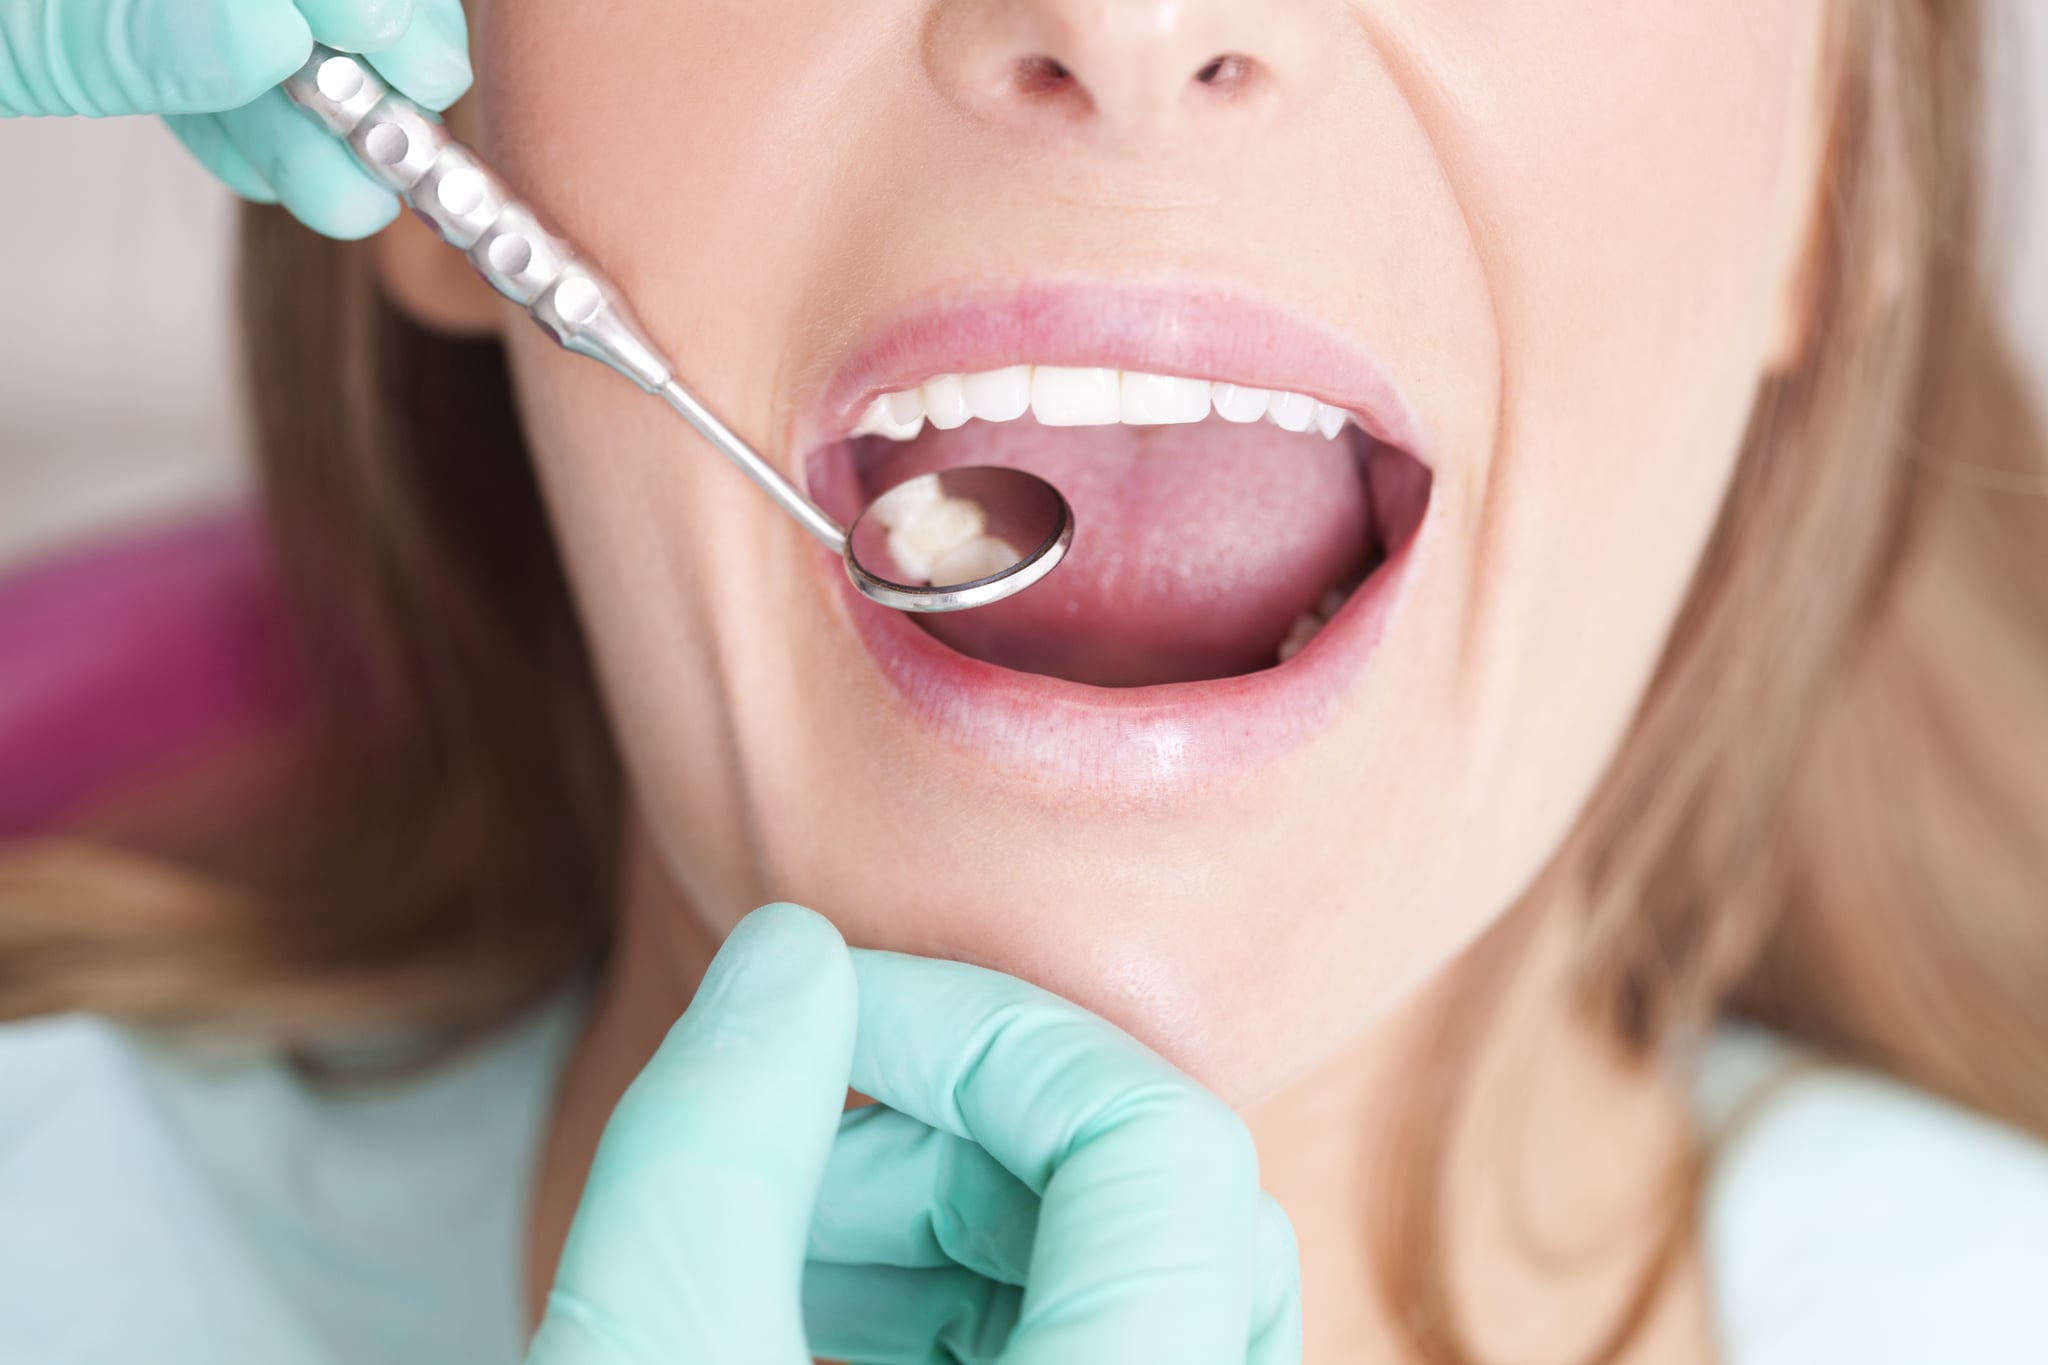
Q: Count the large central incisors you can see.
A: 2